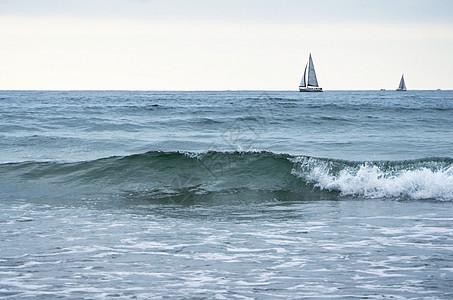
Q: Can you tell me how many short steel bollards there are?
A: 0